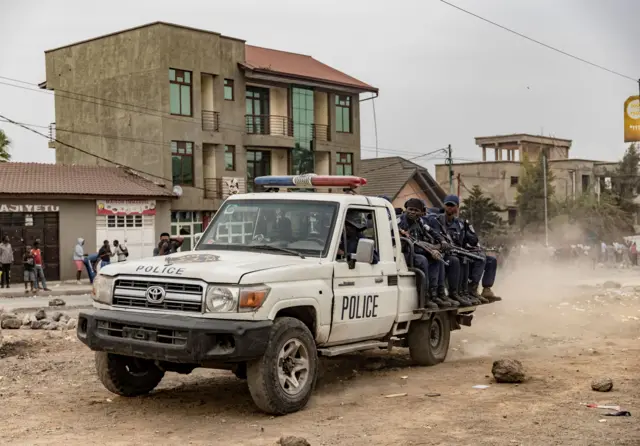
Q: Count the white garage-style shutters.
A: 1